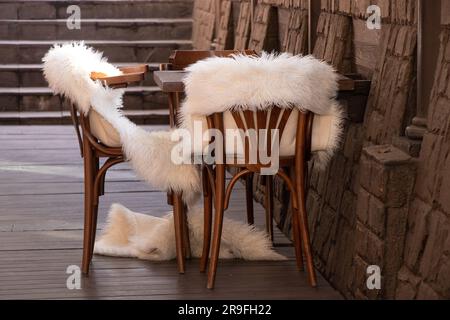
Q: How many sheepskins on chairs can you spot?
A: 2